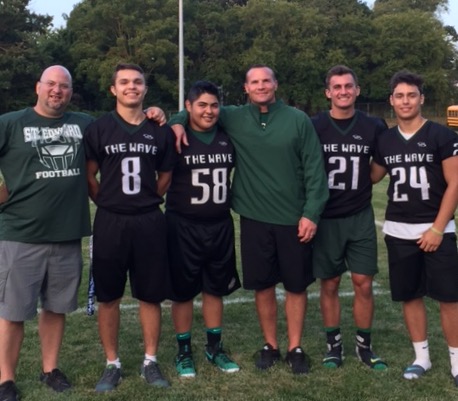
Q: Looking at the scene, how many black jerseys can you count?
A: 4